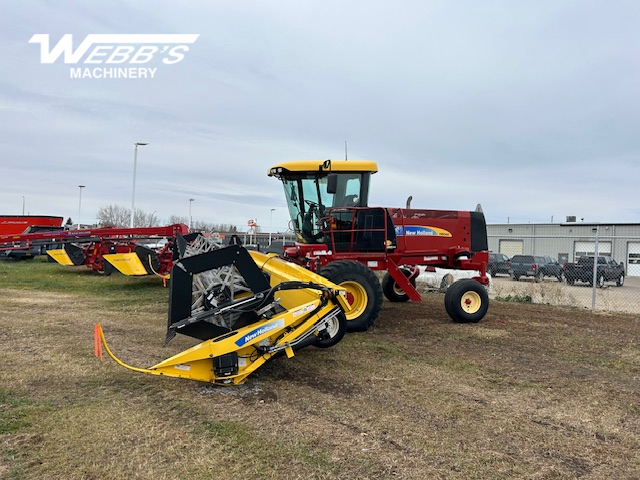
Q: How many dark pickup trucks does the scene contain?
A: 3